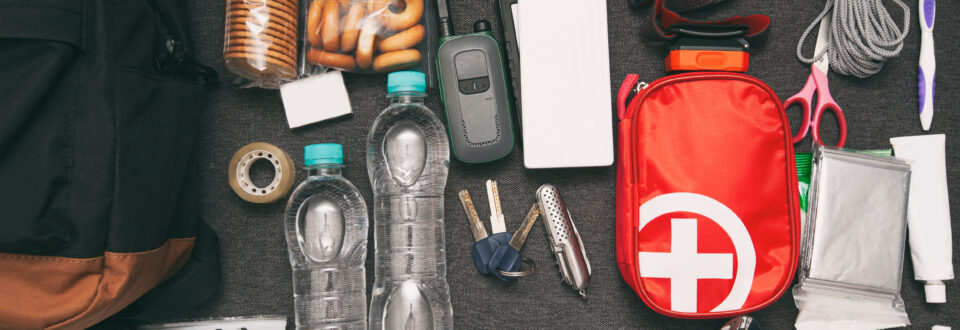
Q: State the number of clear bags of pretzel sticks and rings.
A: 1